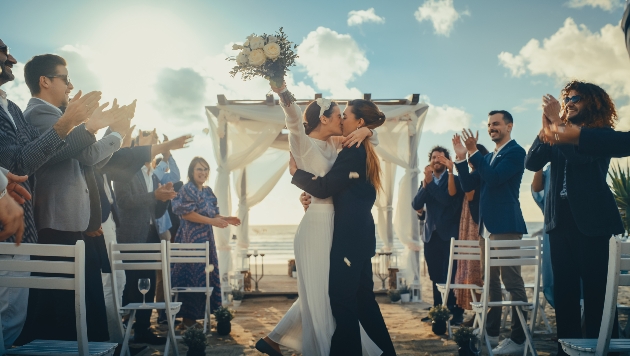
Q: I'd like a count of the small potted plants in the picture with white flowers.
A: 4